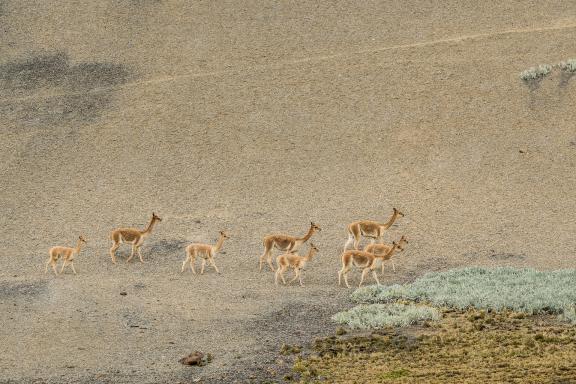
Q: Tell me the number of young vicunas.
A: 4